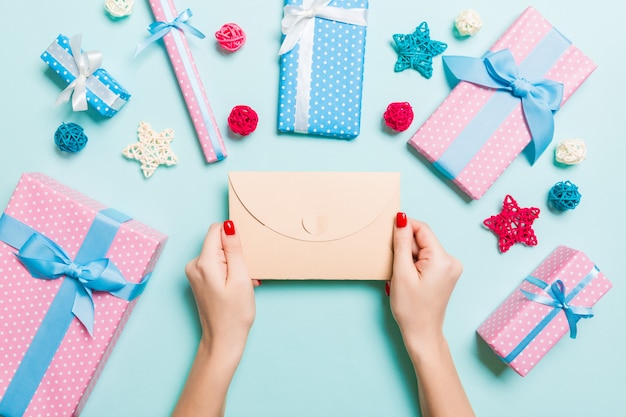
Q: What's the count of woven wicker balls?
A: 8